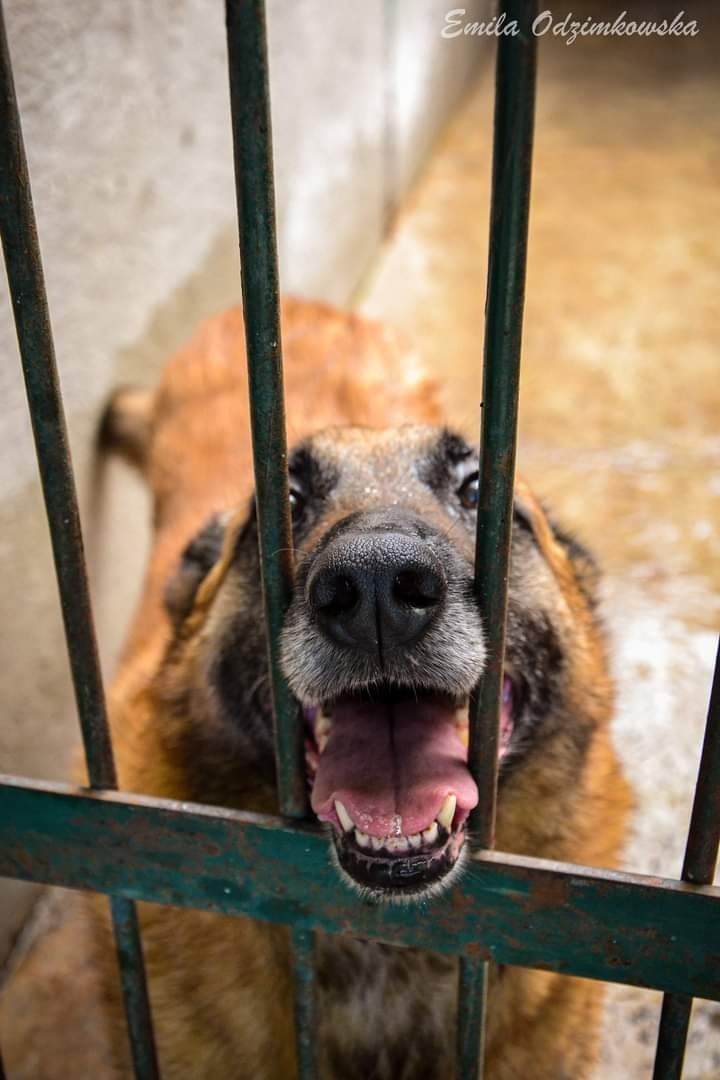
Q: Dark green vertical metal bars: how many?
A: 4